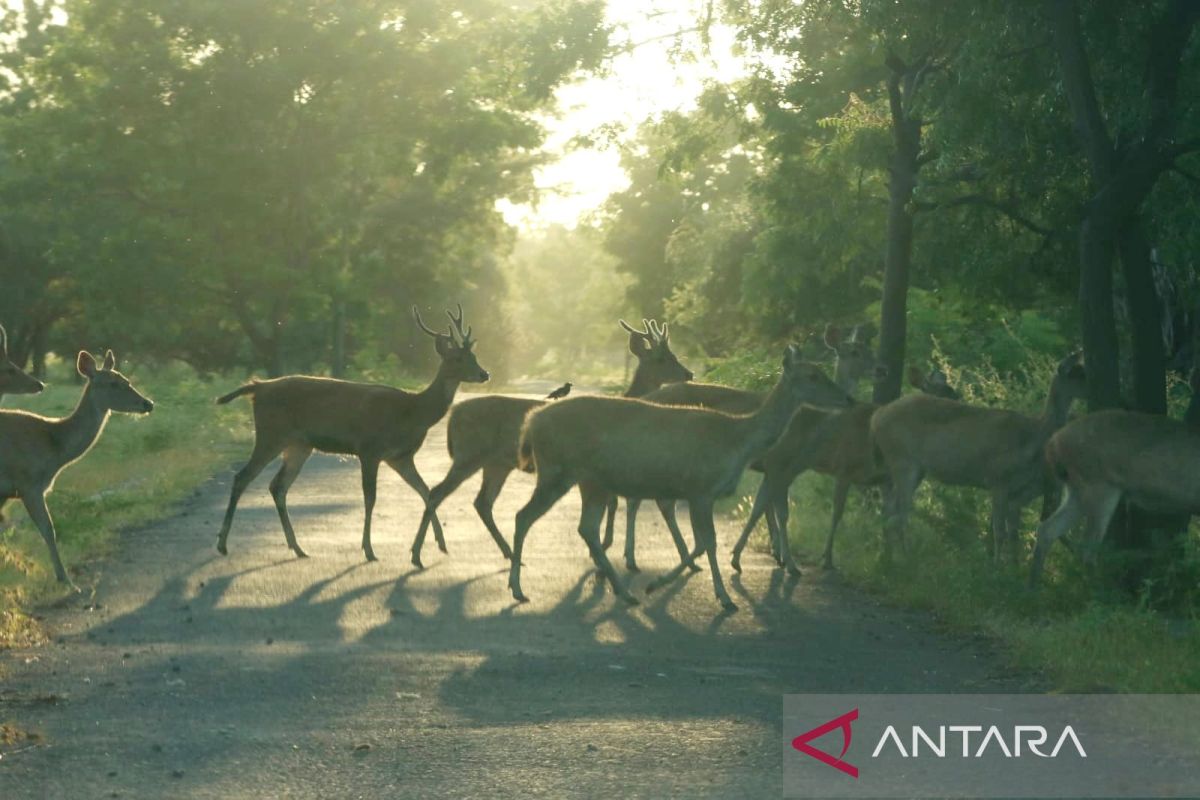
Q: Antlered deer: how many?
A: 2